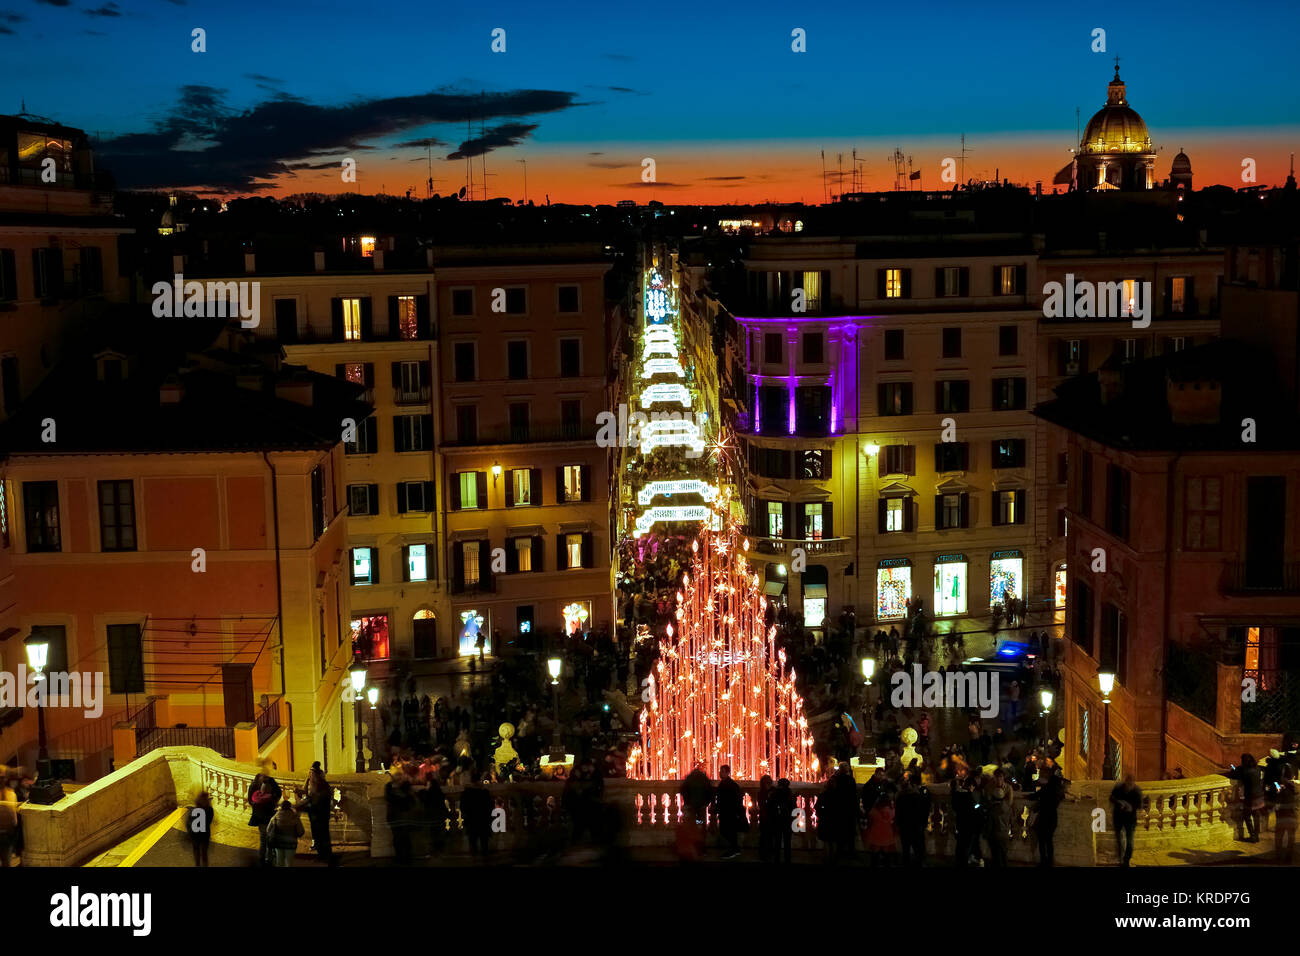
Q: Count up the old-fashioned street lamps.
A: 7